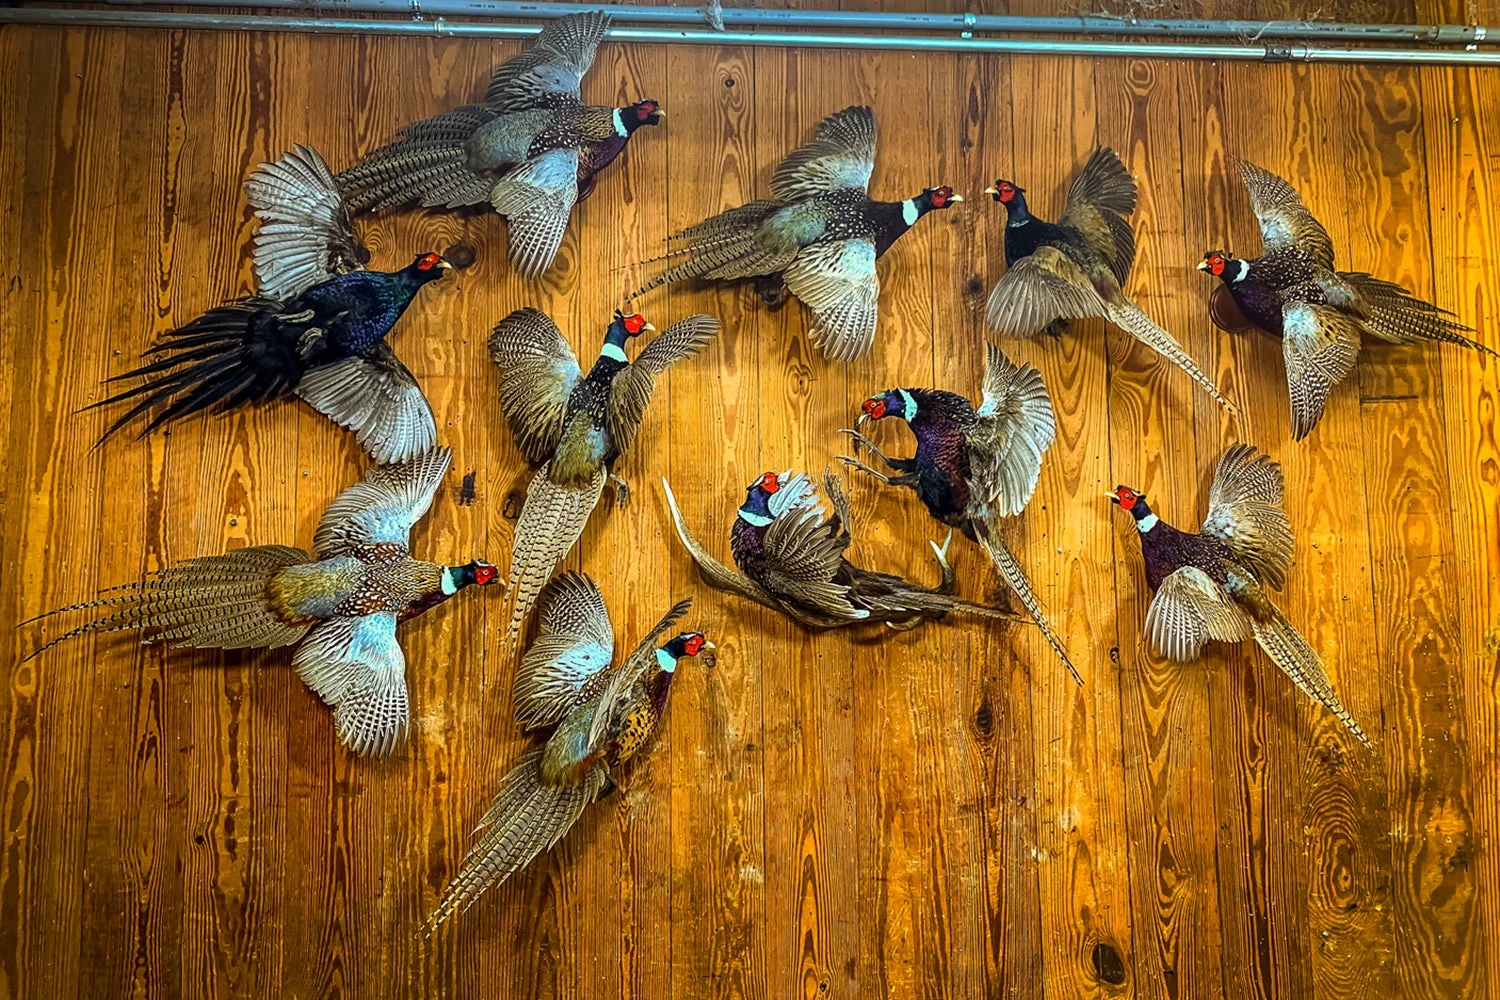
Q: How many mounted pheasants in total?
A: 11